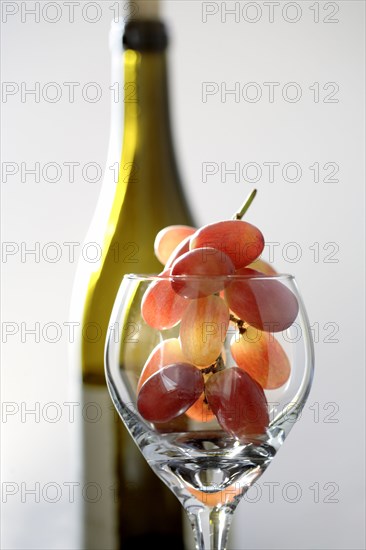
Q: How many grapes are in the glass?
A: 13